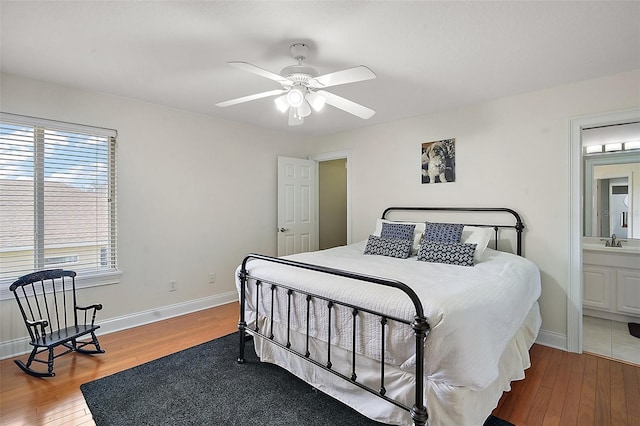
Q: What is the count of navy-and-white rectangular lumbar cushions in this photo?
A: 2